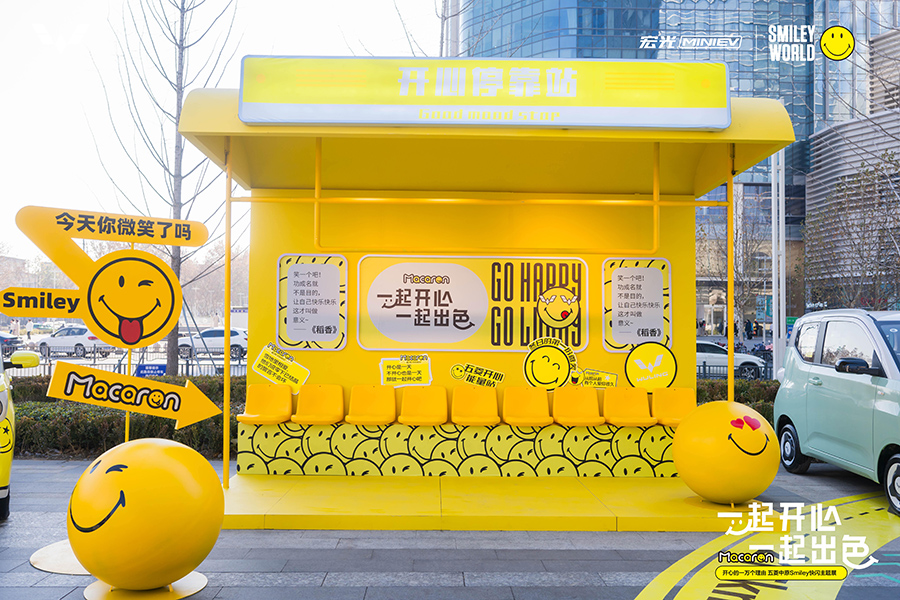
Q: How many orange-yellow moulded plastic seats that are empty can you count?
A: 9